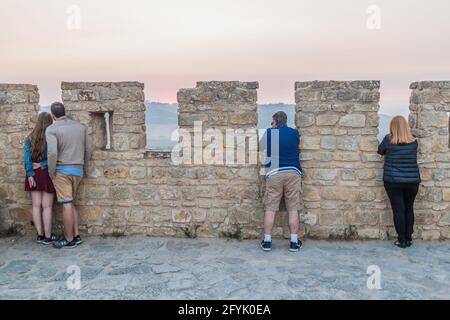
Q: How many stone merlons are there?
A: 5